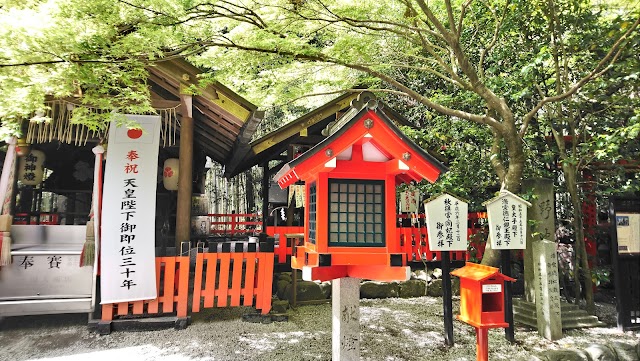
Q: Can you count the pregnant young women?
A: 0